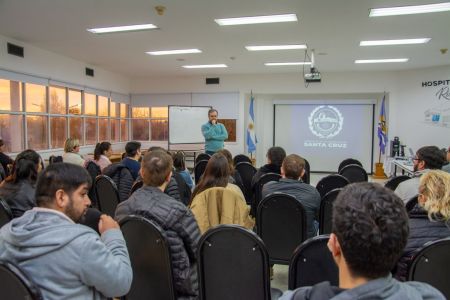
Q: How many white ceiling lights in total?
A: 9